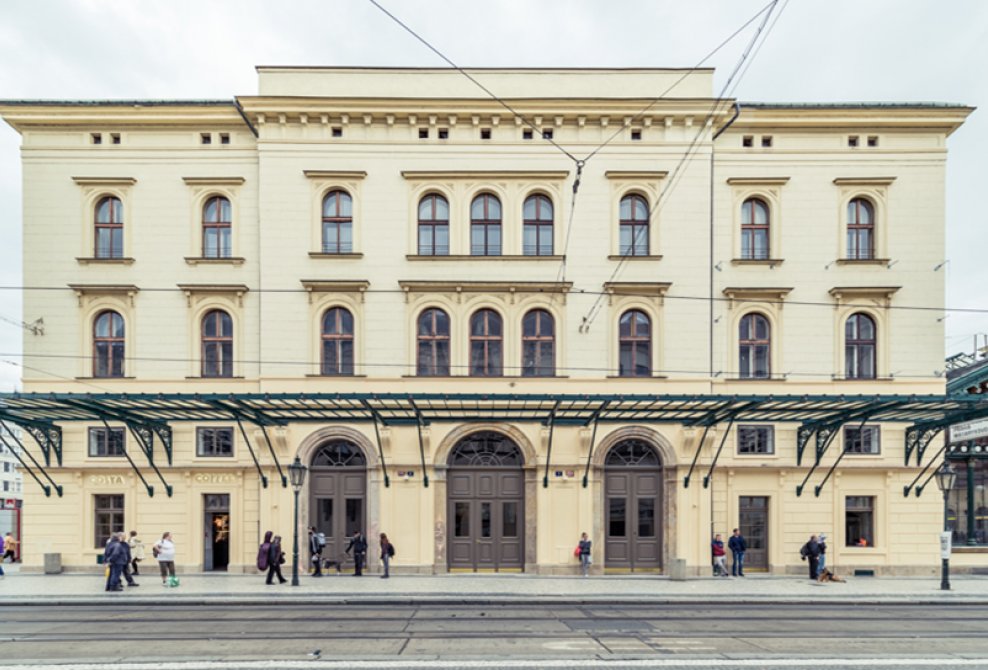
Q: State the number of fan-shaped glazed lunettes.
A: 3